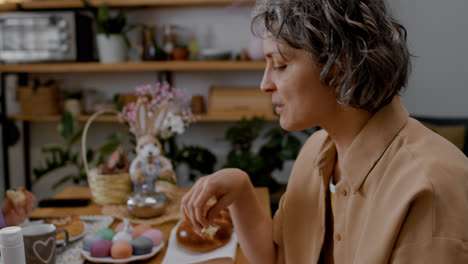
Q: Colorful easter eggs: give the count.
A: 8